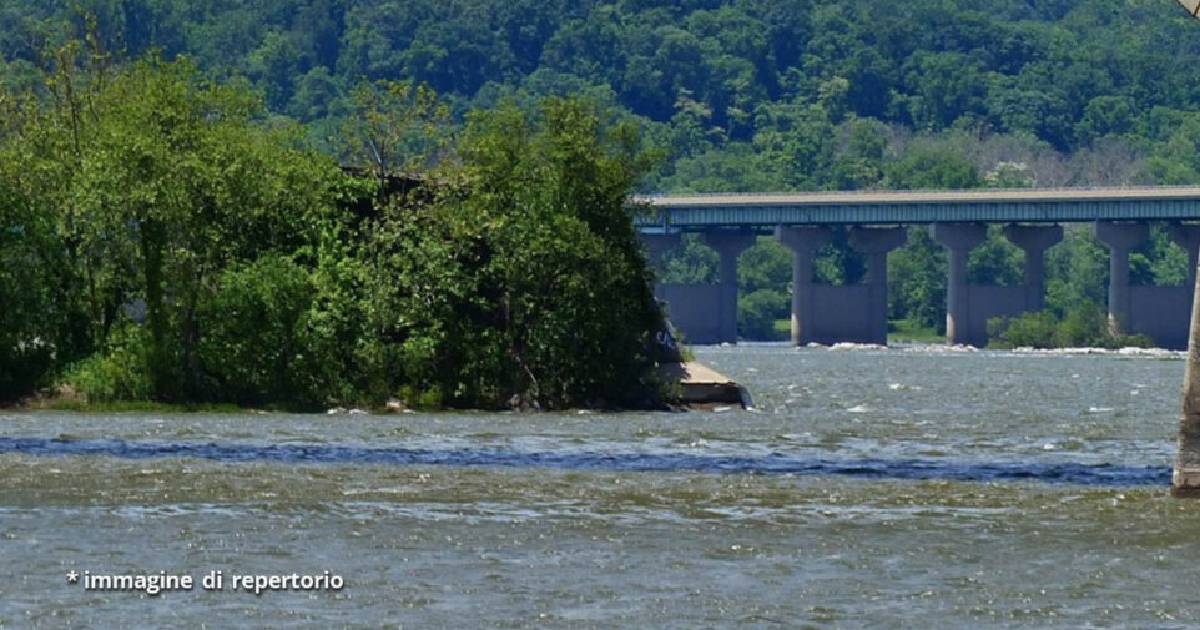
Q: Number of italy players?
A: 0